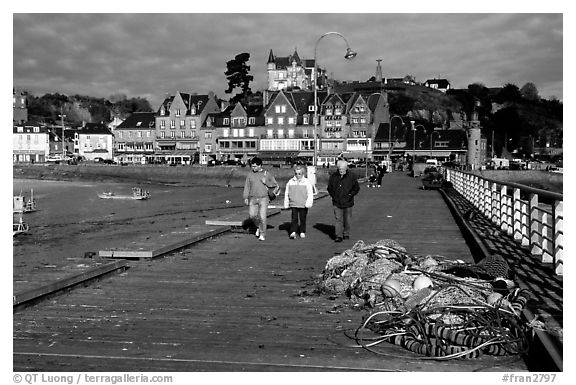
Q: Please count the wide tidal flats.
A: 1